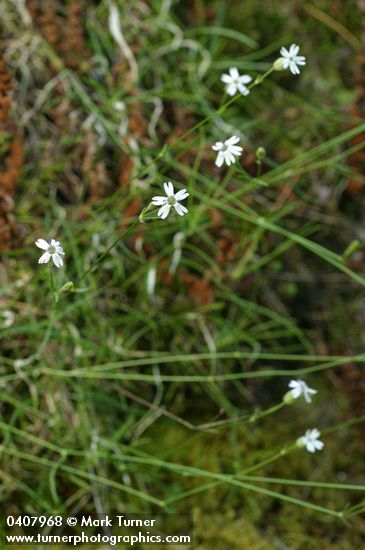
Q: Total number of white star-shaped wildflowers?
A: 7